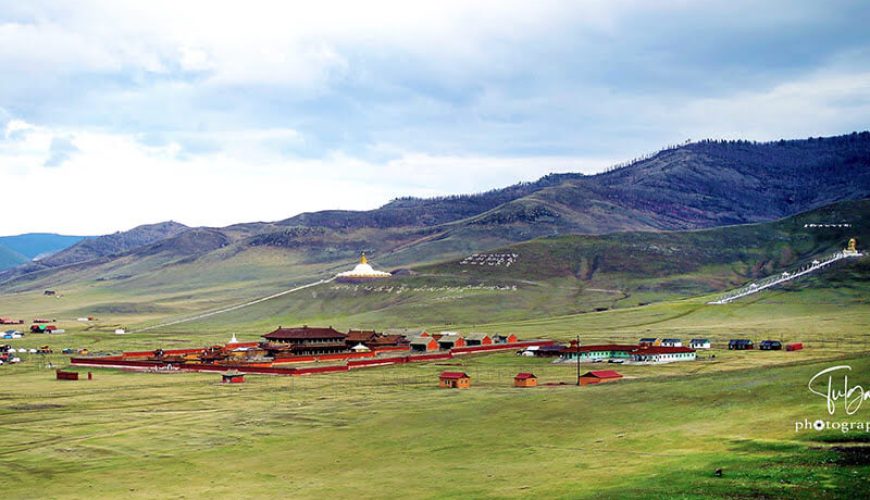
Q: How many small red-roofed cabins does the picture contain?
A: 3